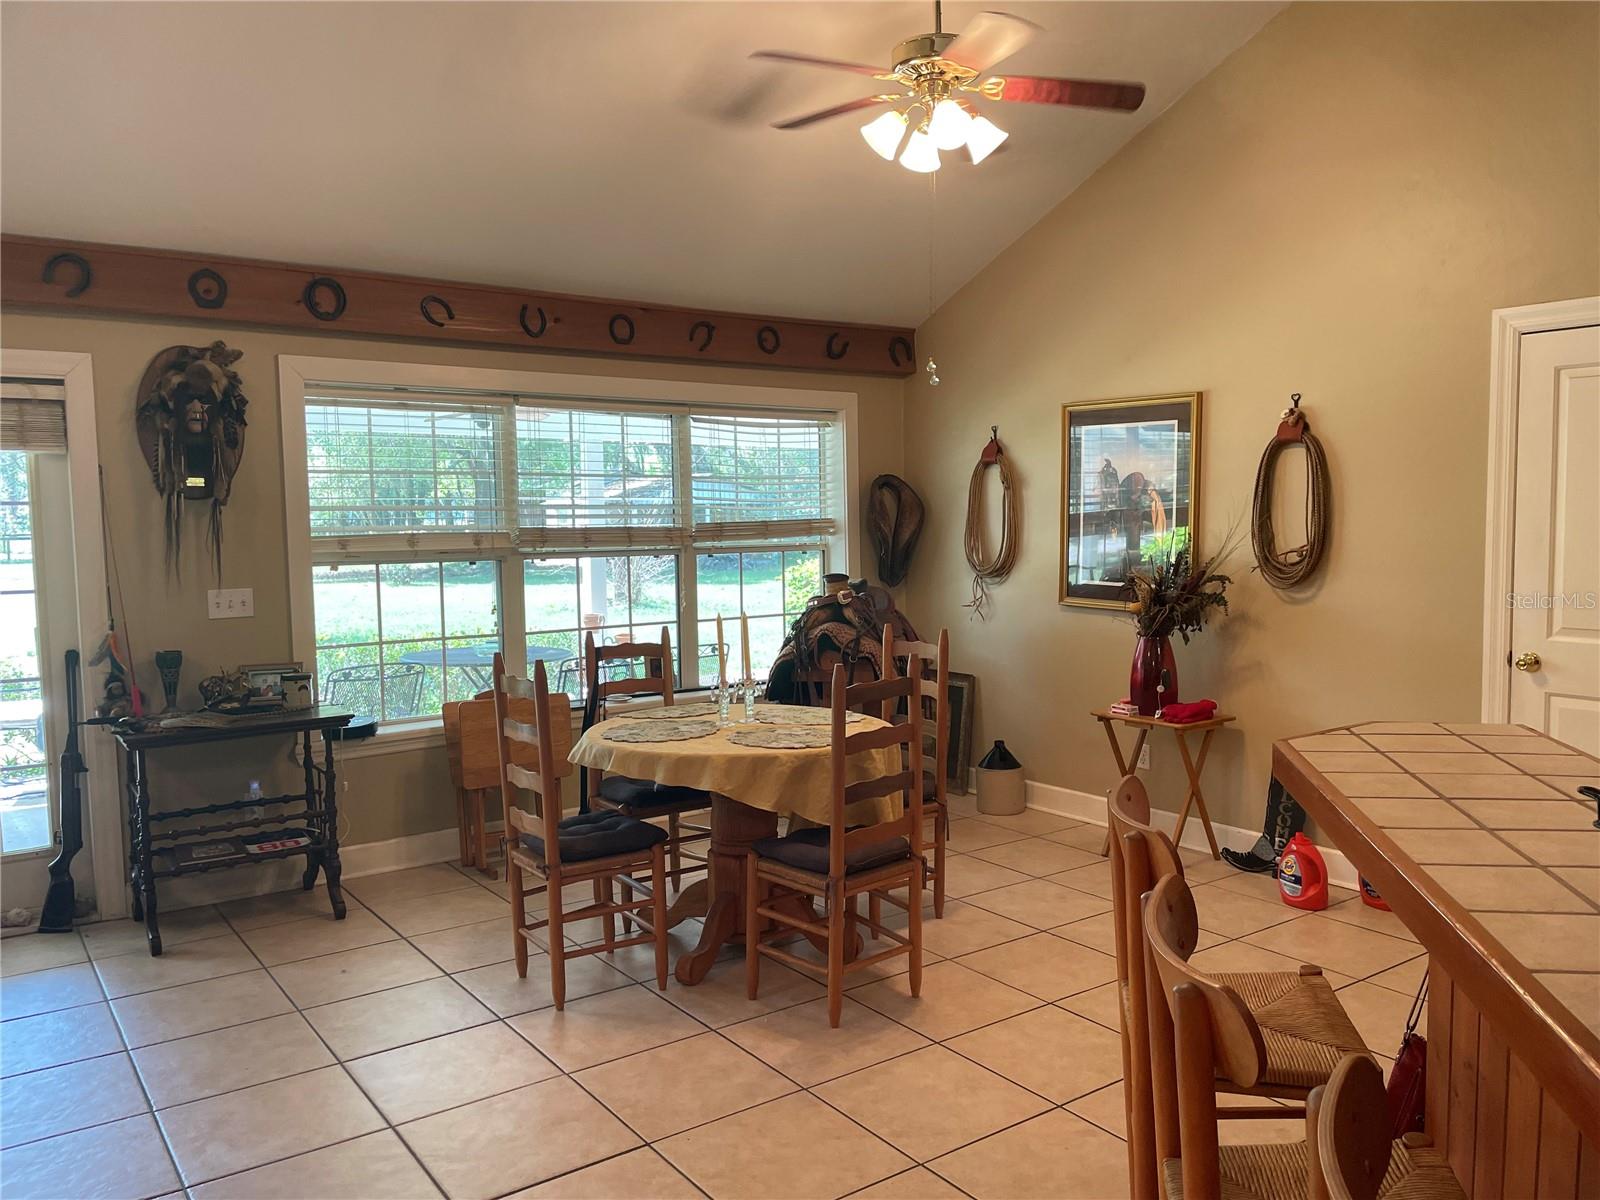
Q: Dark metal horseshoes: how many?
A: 10